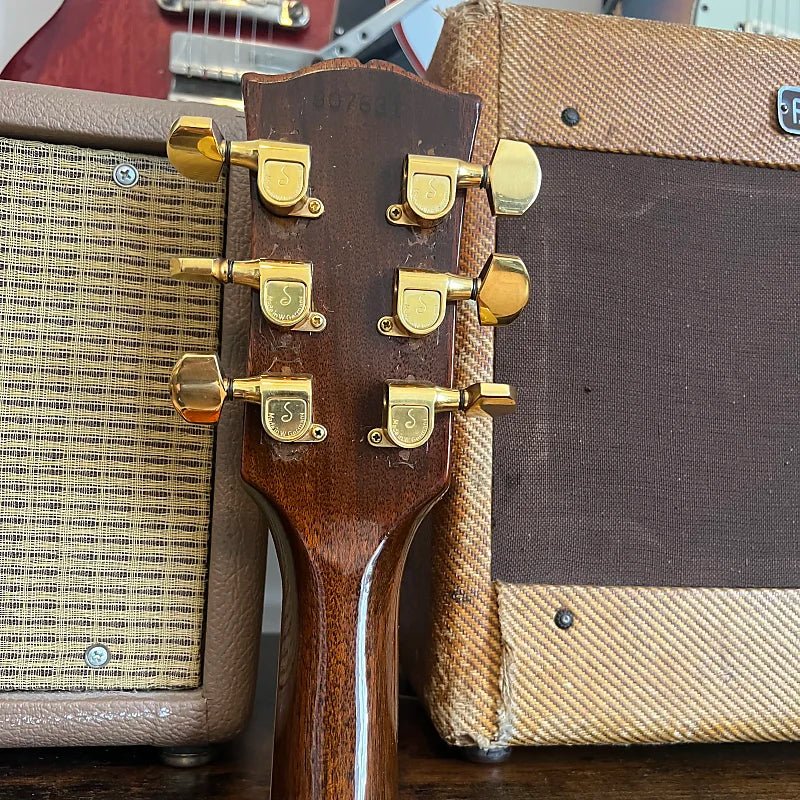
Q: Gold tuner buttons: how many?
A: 6